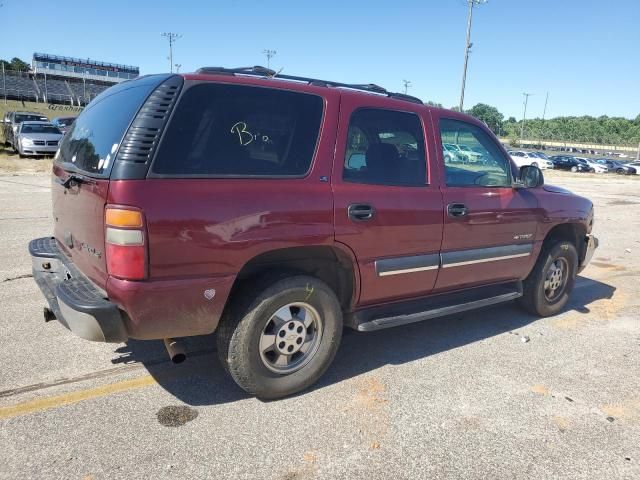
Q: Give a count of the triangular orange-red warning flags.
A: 0